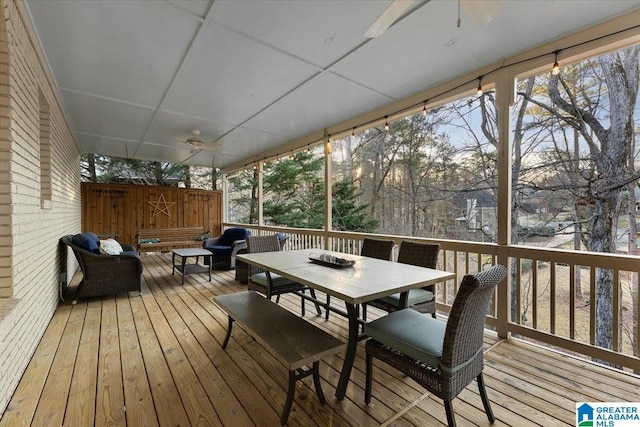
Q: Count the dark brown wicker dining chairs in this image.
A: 4